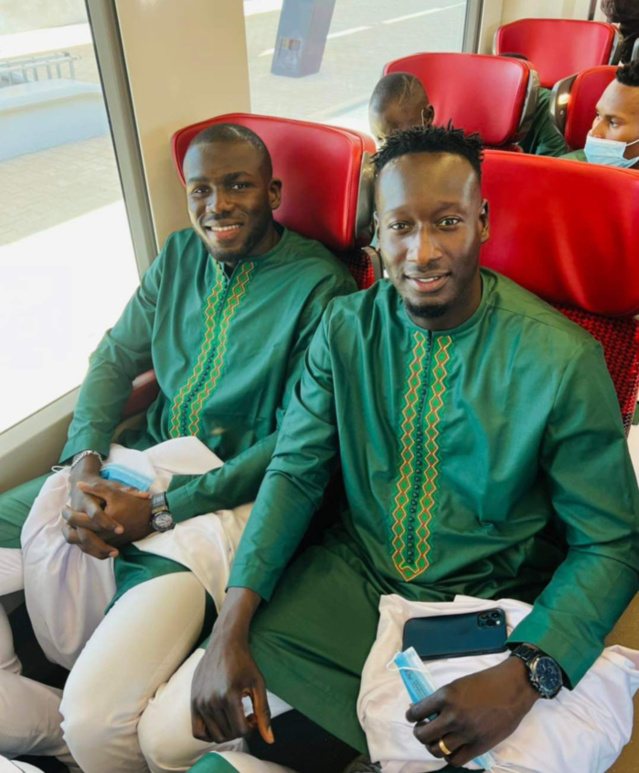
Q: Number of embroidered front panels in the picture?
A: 2